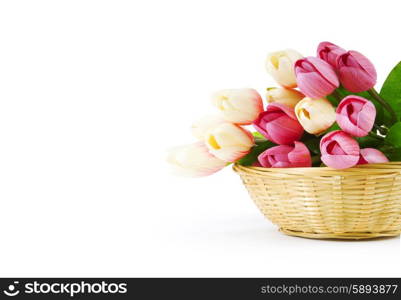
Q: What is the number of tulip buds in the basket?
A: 15